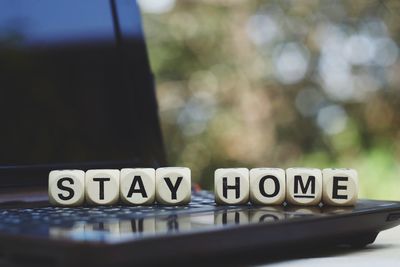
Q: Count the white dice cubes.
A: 8